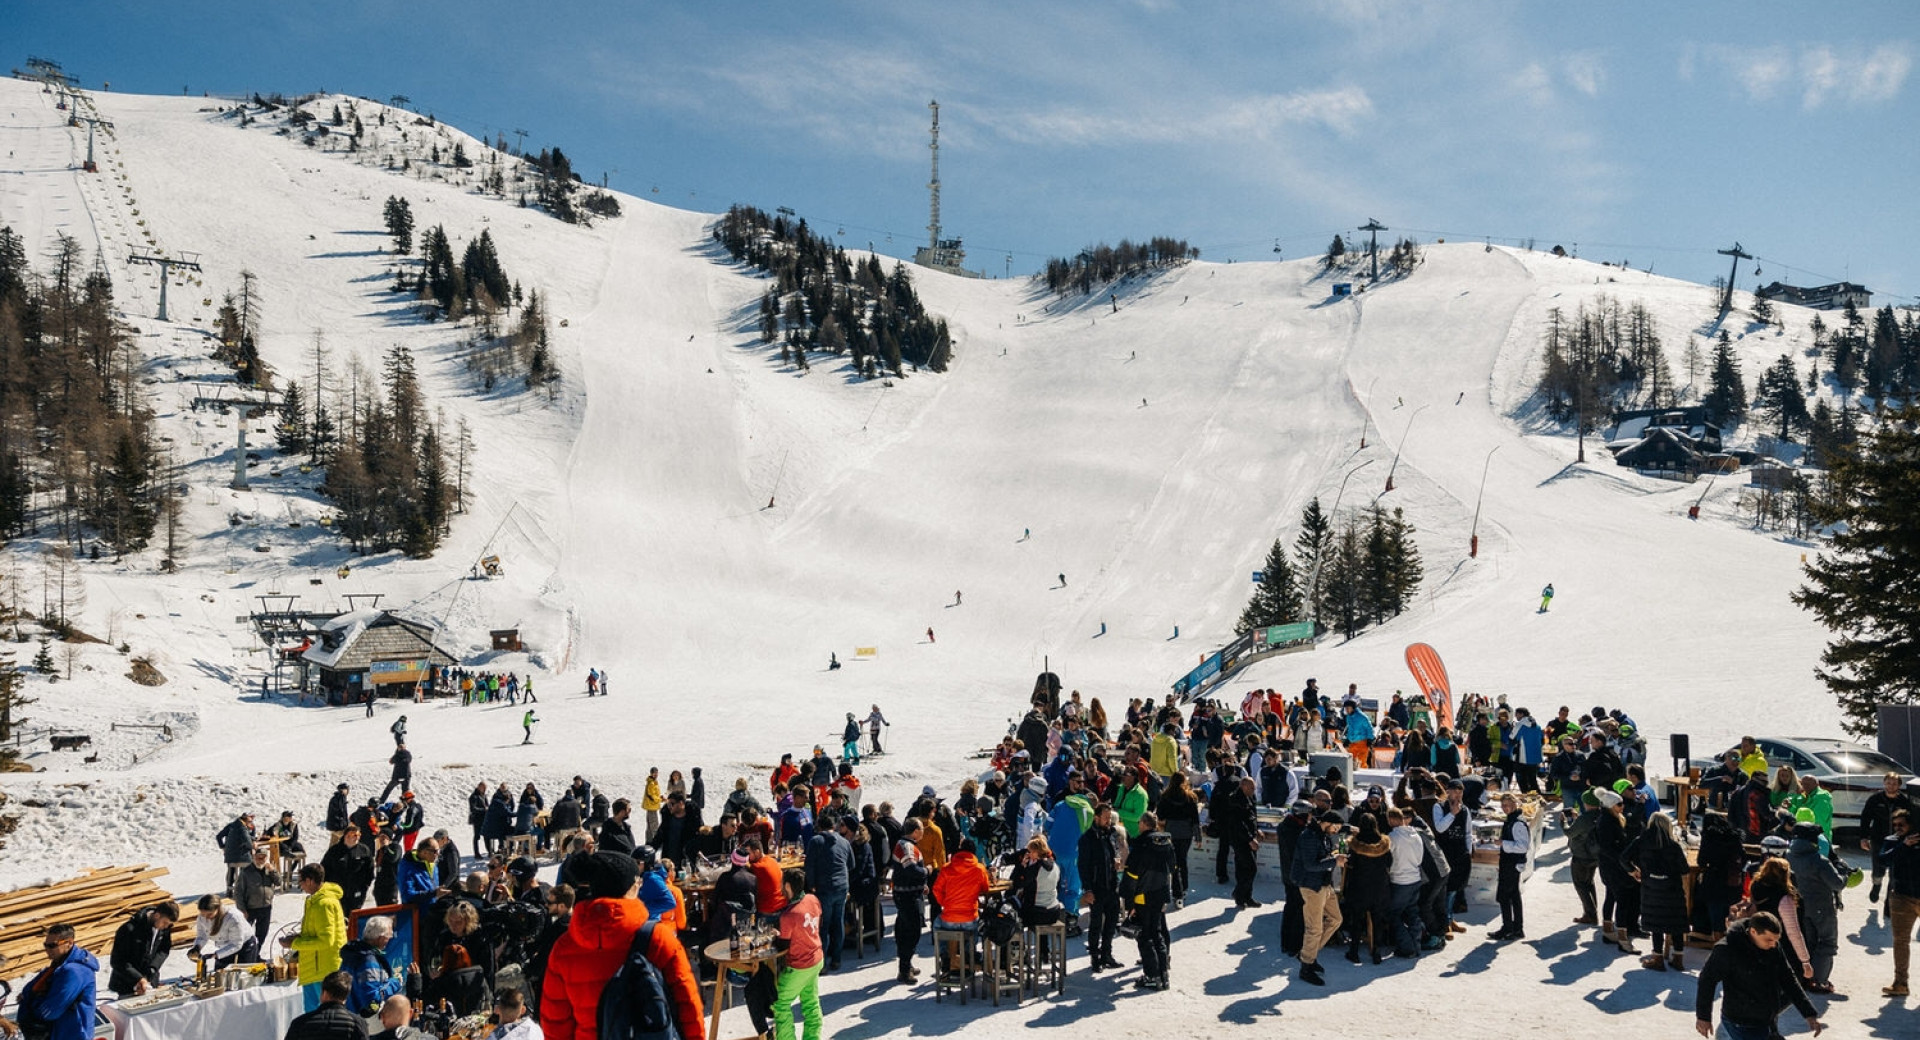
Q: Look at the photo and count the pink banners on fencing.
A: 0